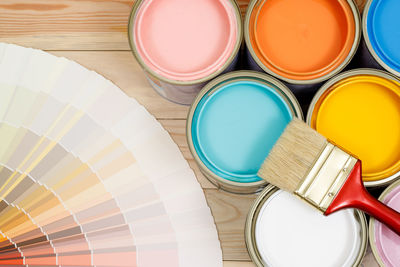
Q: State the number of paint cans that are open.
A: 7